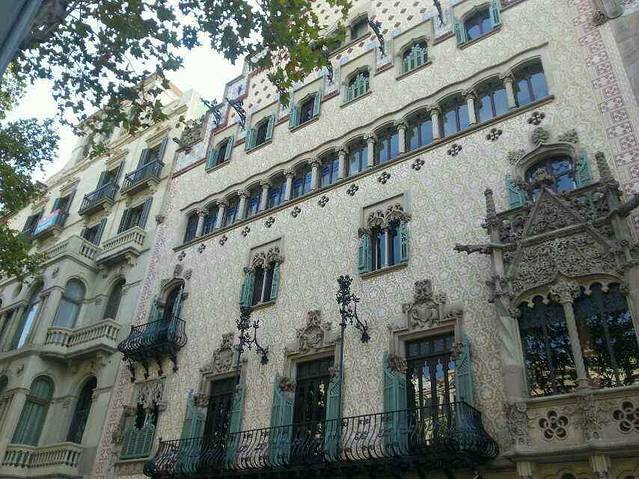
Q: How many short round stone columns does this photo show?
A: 12